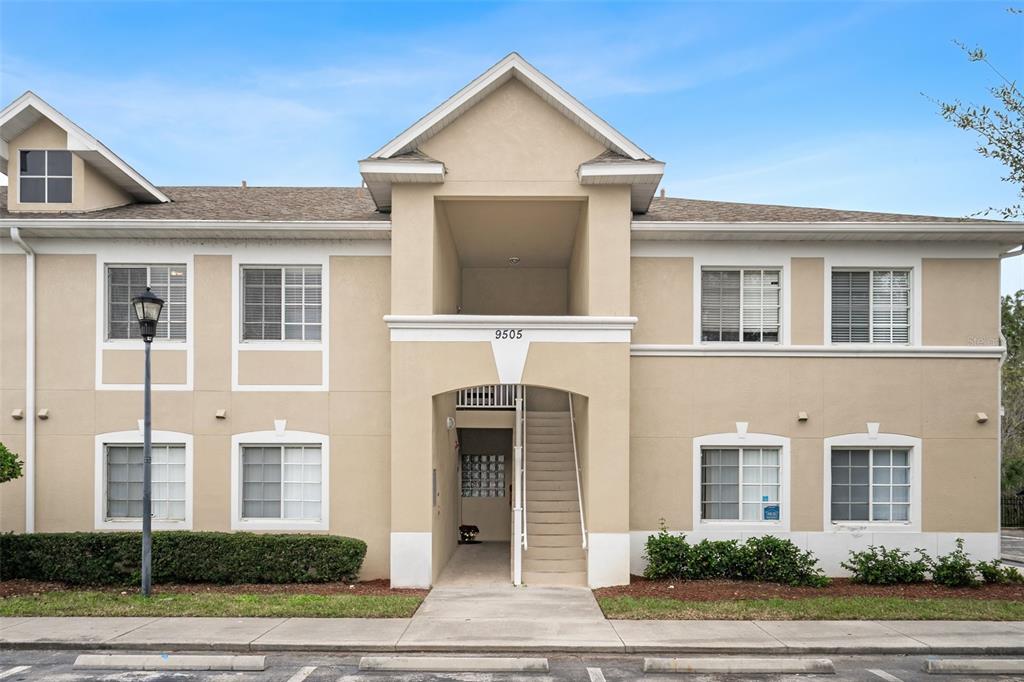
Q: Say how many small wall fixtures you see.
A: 5